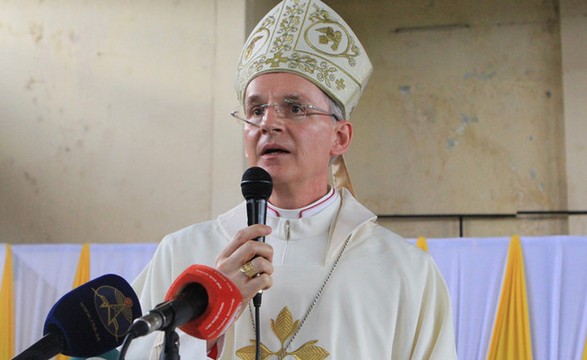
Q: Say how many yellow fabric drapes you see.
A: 4